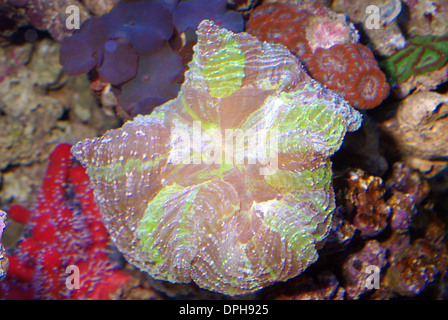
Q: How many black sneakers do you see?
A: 0